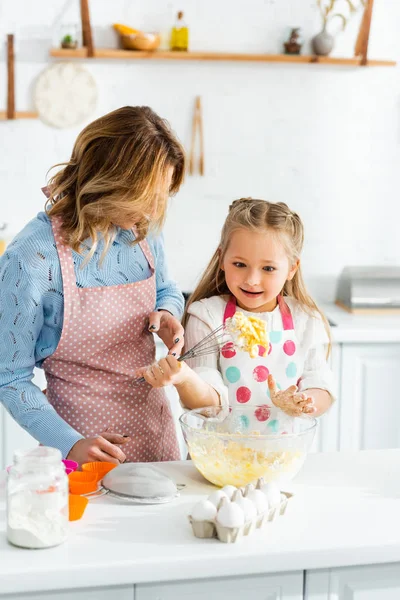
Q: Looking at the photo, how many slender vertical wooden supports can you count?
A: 3